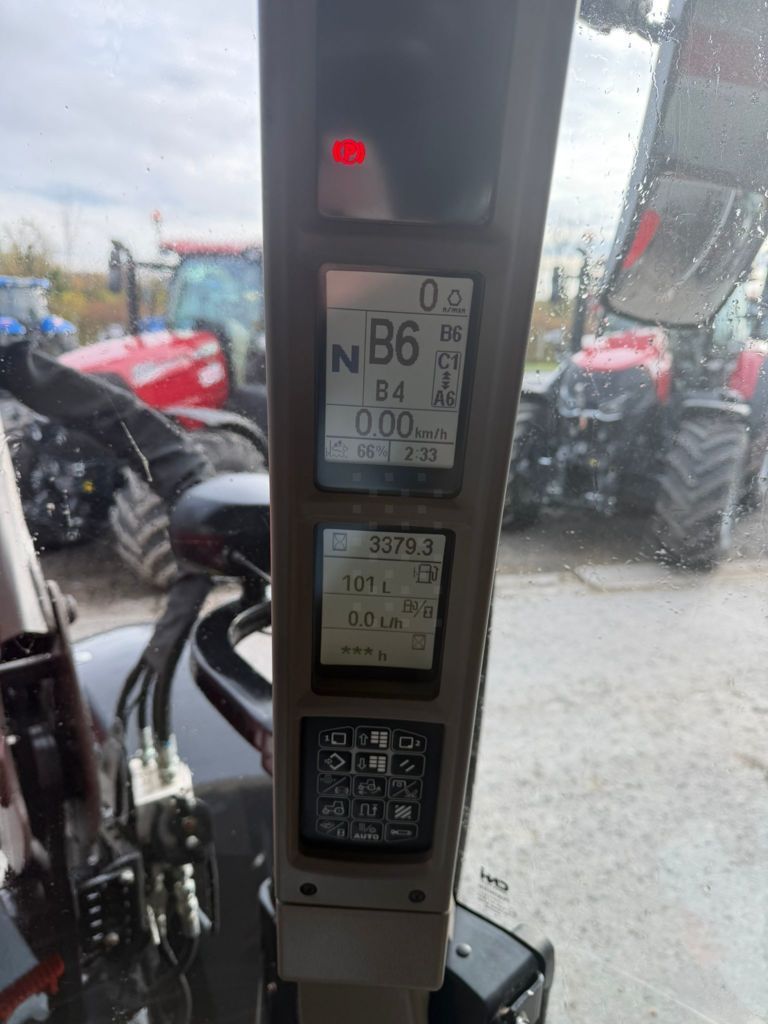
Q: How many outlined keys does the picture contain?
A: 15